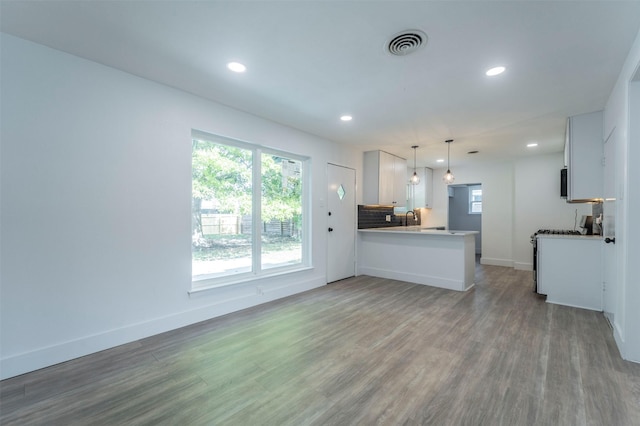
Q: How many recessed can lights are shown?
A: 5